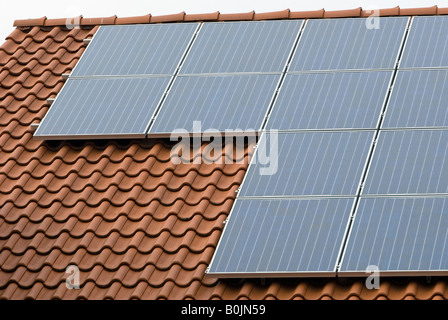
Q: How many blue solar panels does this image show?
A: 12